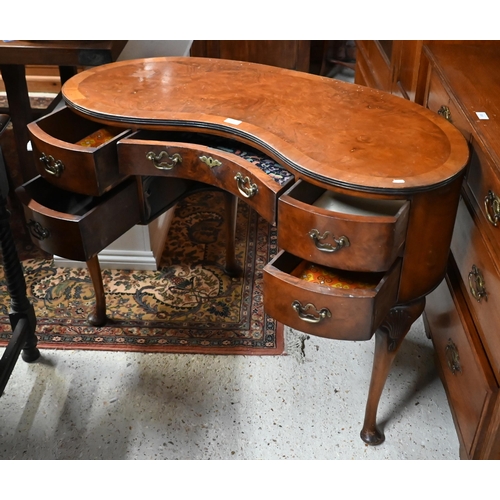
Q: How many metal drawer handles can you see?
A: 10